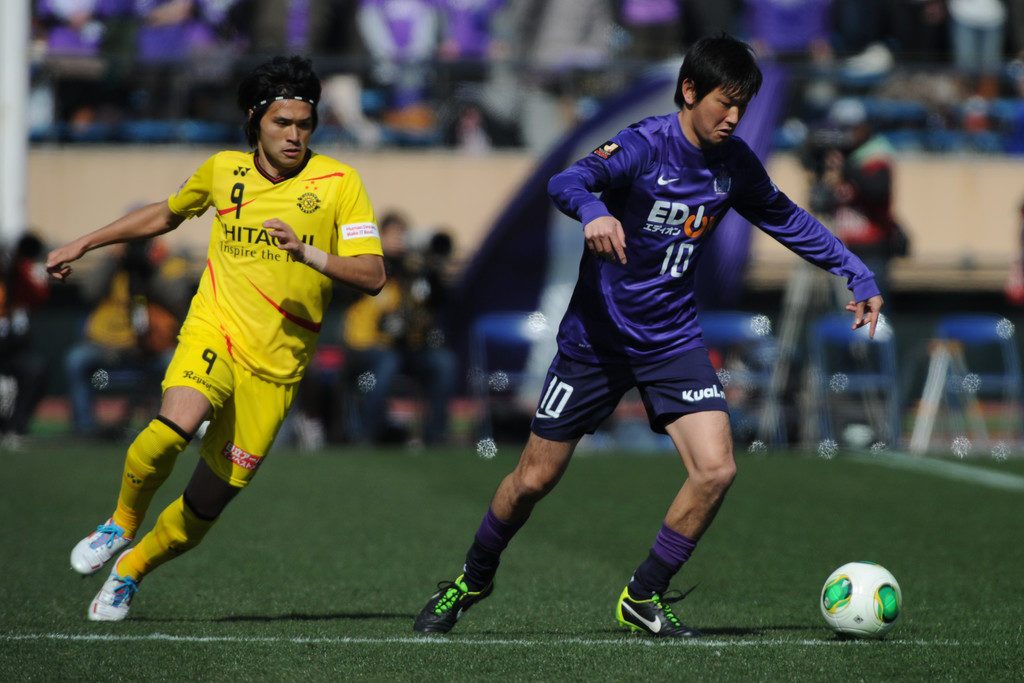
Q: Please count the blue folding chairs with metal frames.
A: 4